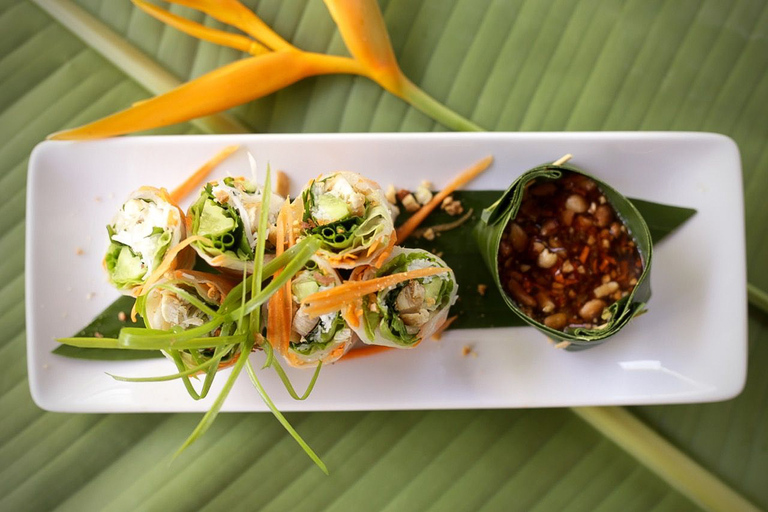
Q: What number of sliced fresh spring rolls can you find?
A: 6